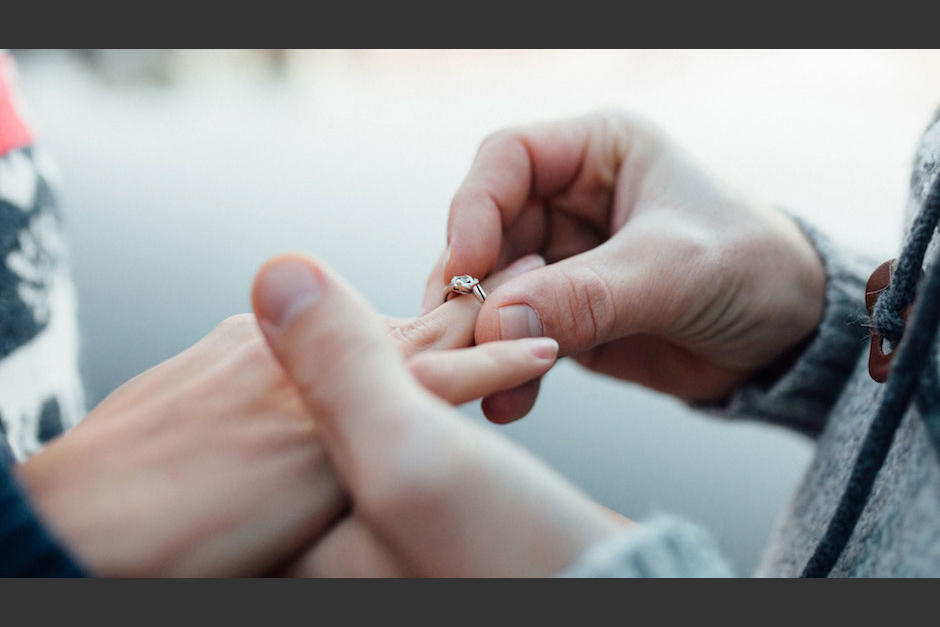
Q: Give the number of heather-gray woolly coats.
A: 1